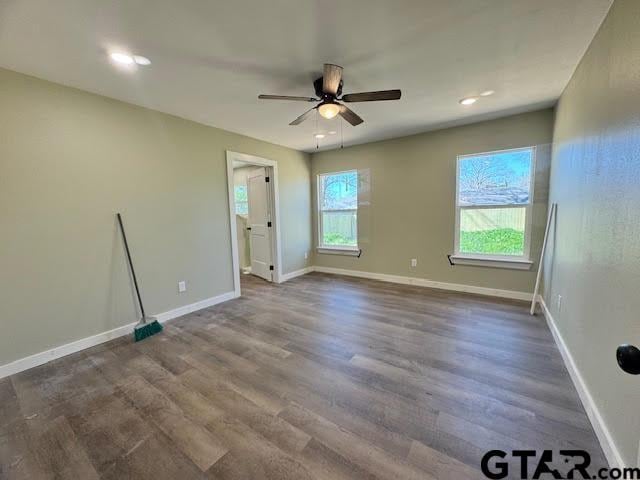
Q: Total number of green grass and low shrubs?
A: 2